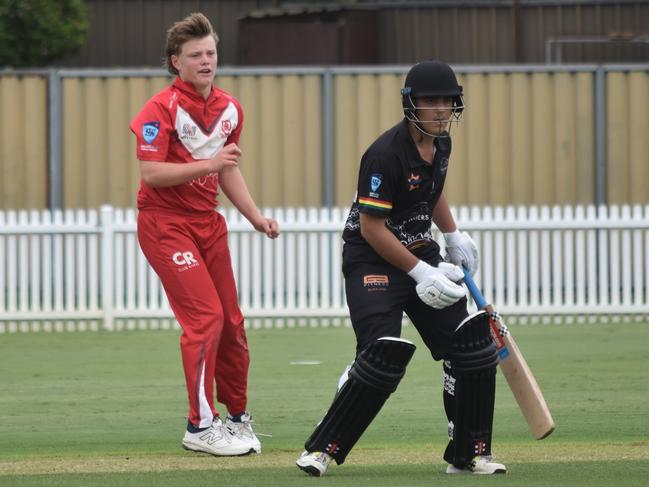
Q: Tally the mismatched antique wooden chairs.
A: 0